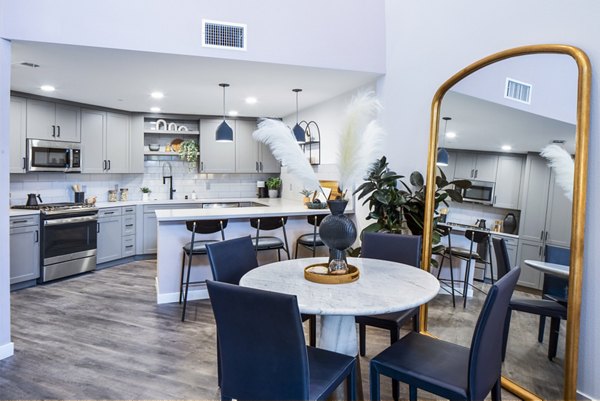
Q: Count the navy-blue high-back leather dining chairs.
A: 4